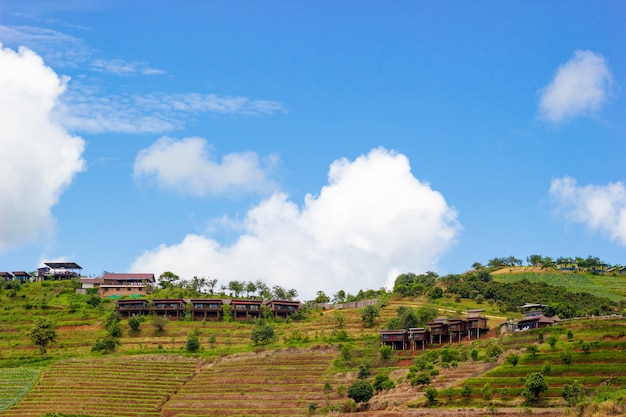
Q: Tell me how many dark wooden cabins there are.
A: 10